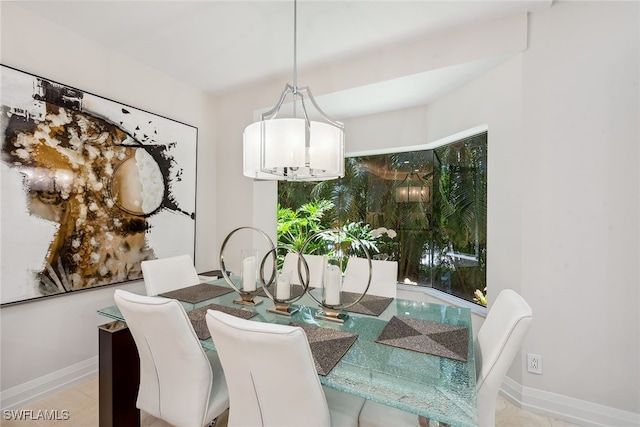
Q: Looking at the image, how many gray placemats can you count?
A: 6